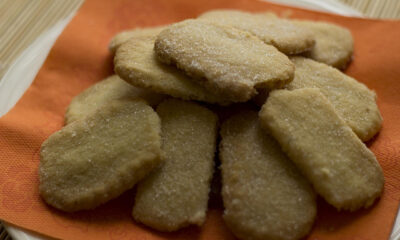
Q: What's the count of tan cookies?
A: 11